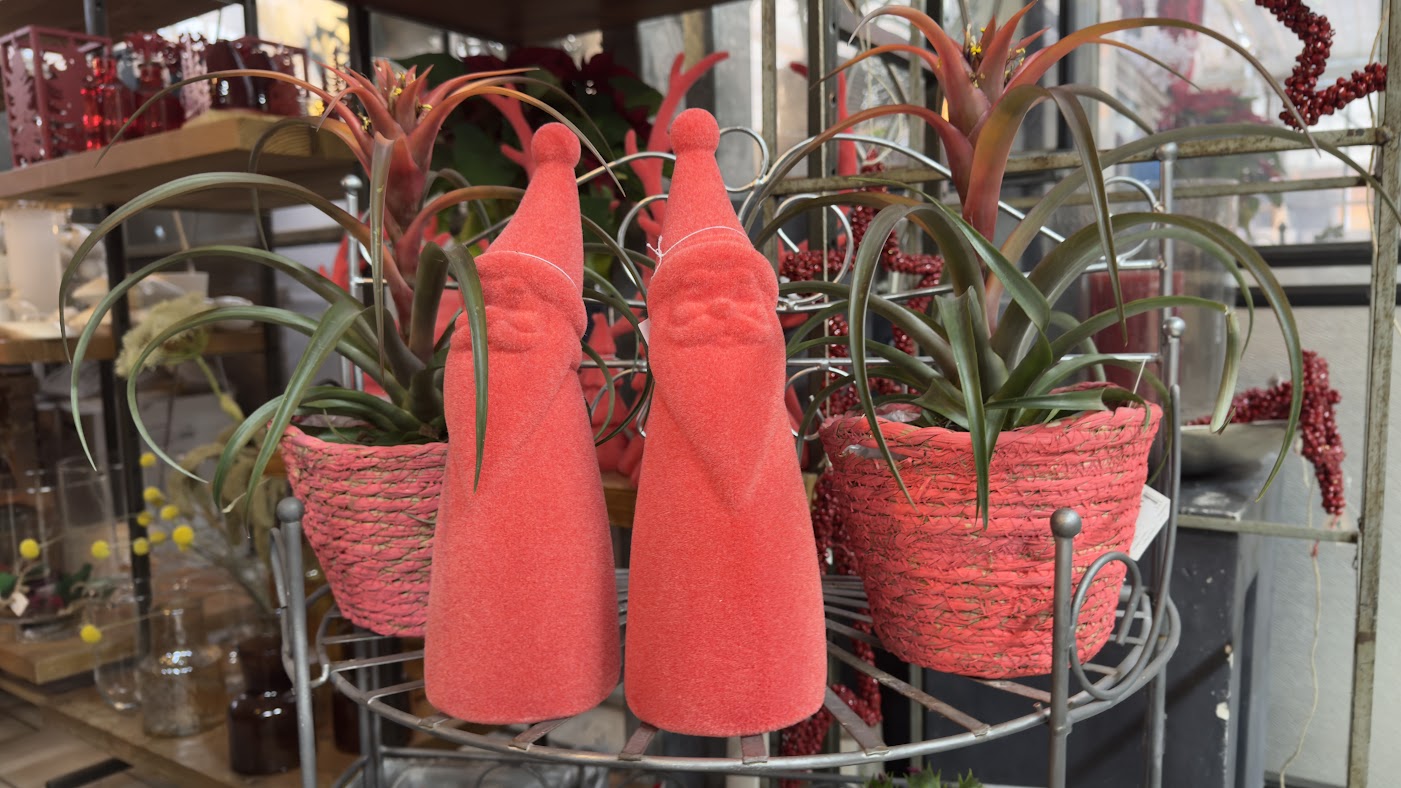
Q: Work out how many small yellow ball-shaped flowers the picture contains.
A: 10